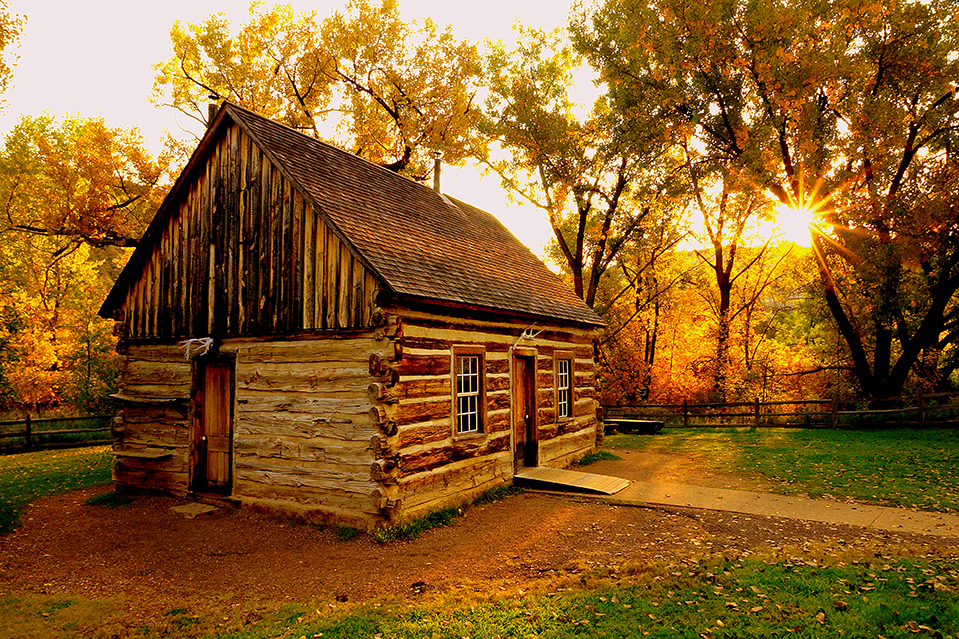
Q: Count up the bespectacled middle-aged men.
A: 0